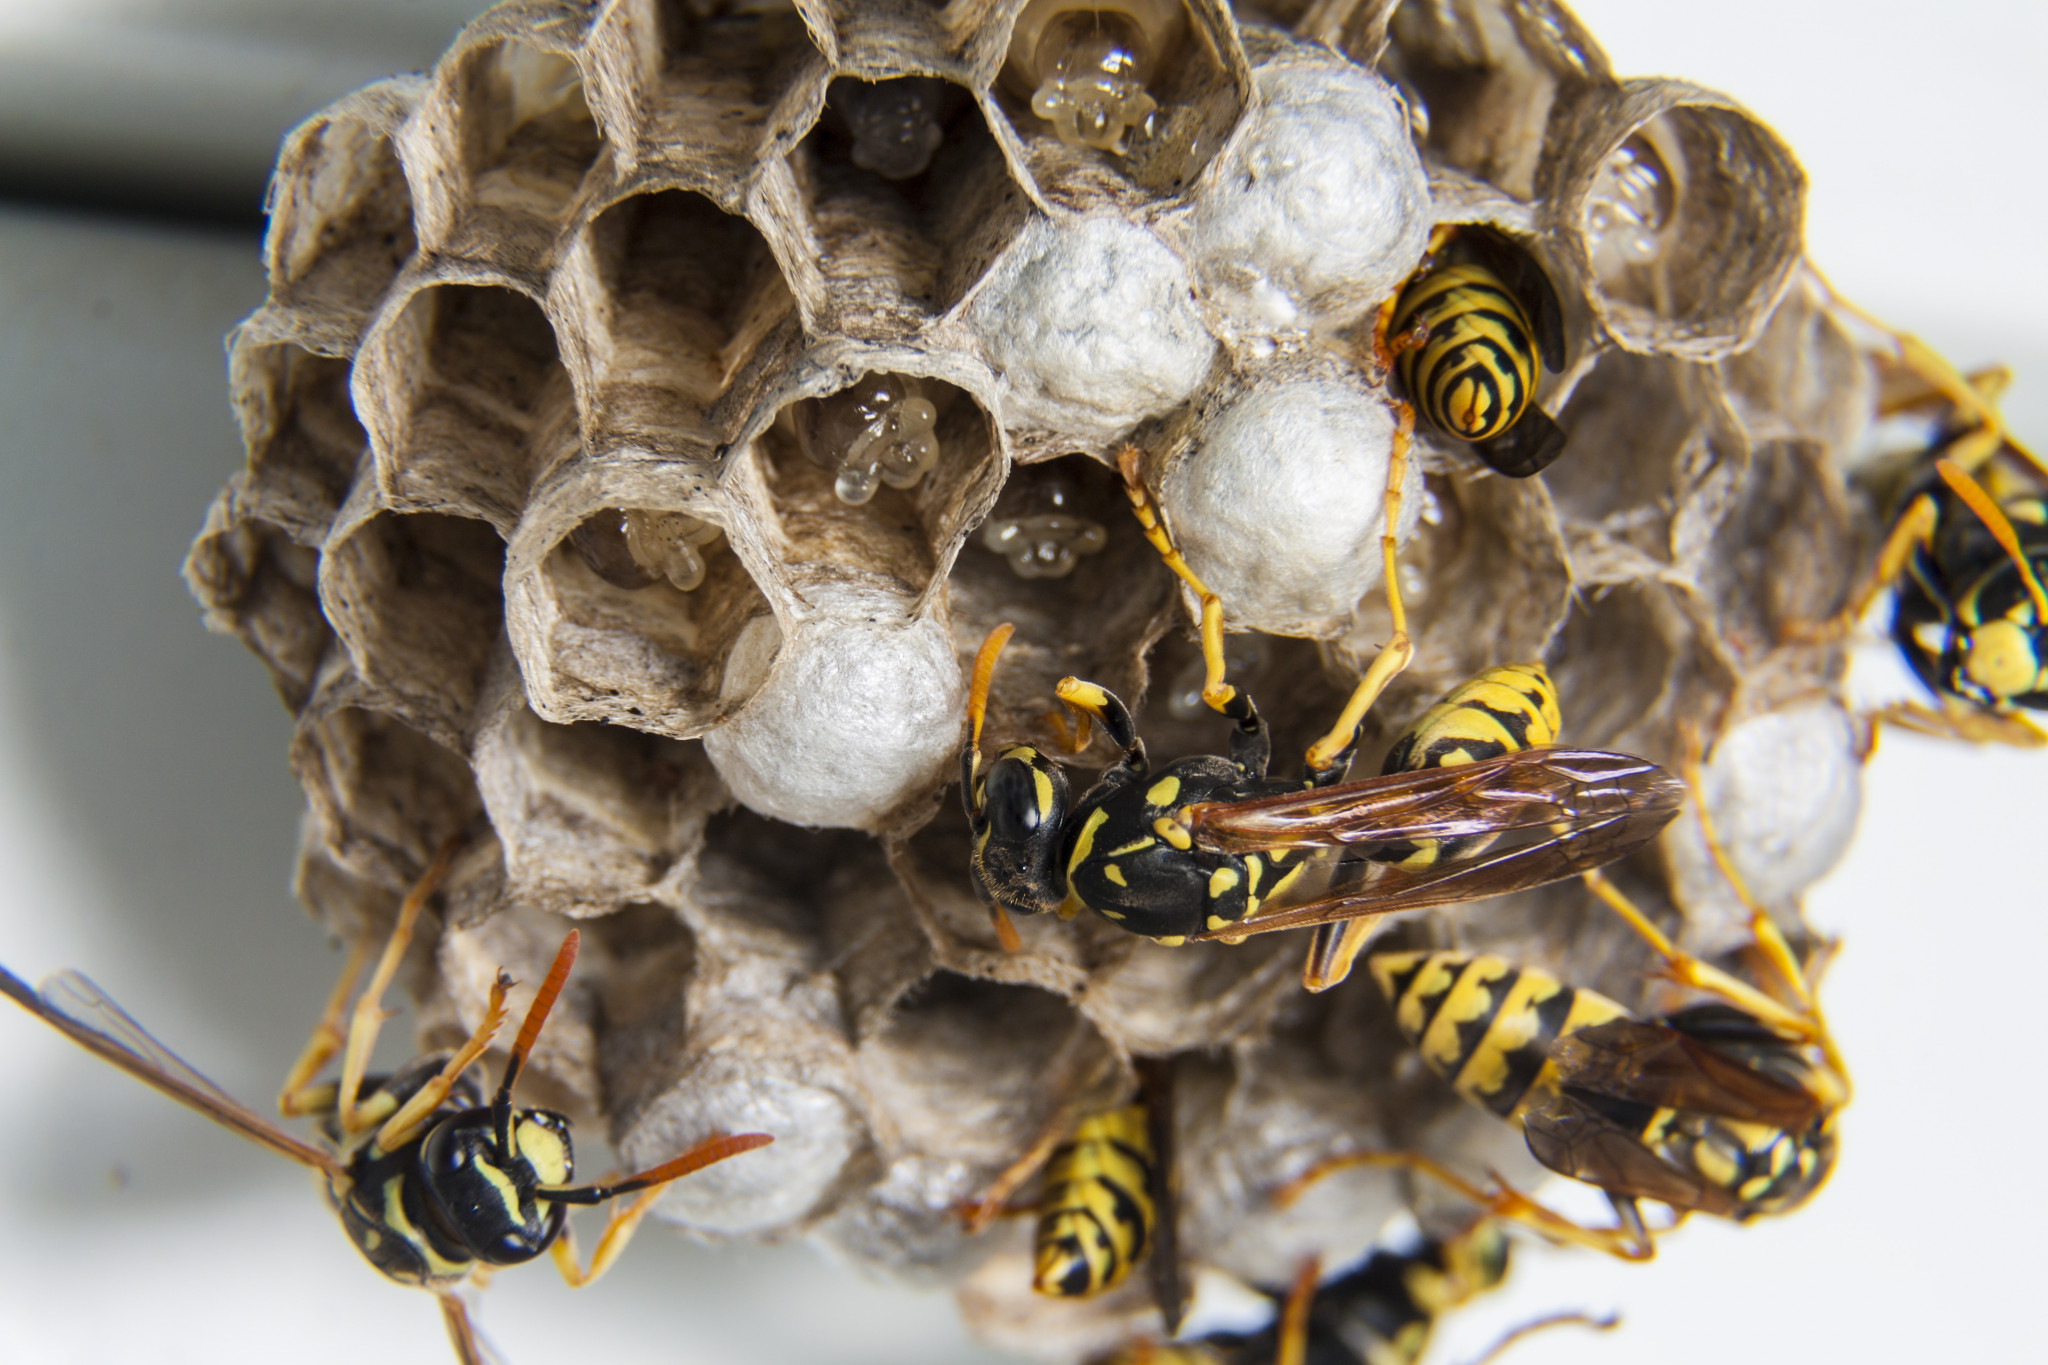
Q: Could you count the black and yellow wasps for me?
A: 7